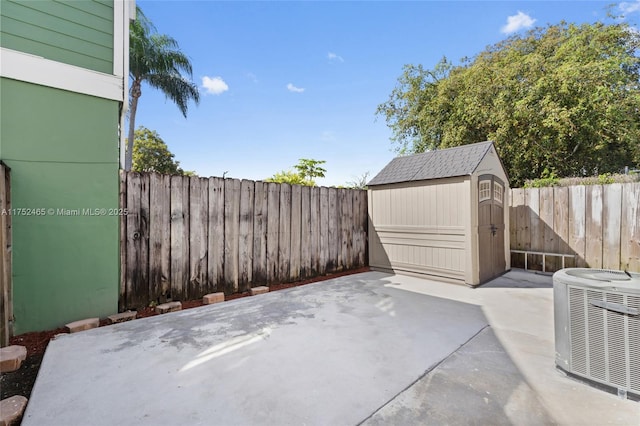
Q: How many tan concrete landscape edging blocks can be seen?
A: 7